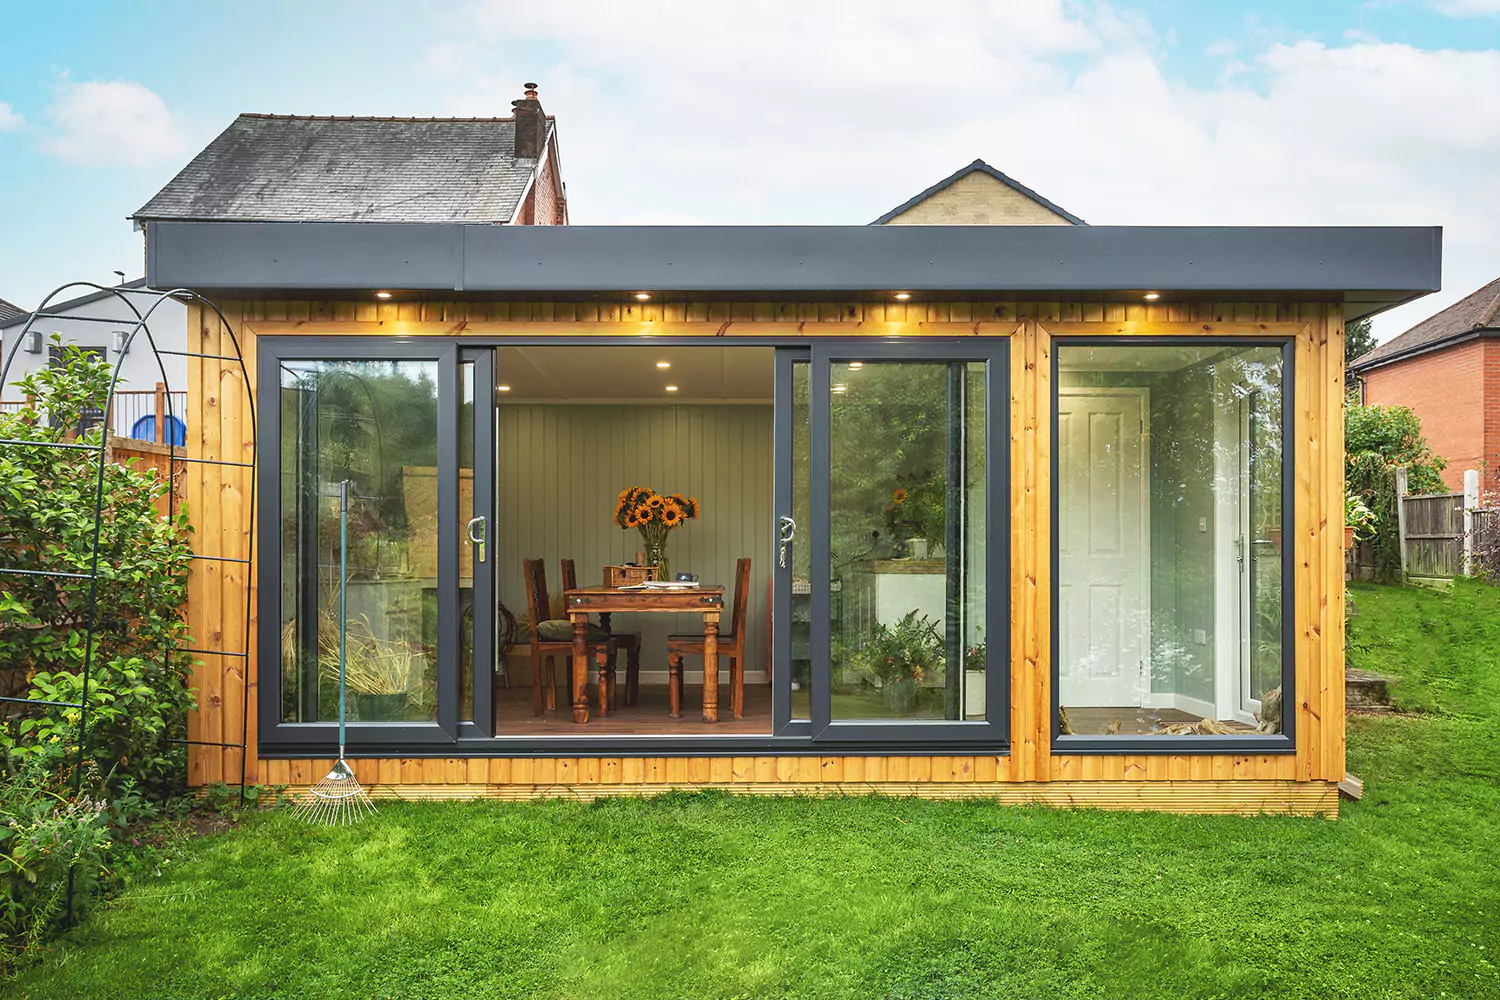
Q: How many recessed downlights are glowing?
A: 9